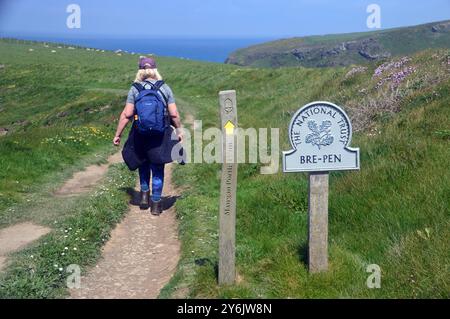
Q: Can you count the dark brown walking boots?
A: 2